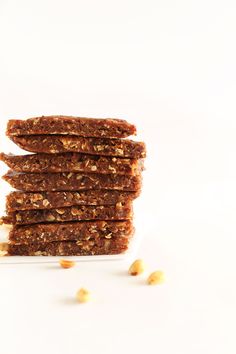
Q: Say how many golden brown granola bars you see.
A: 8